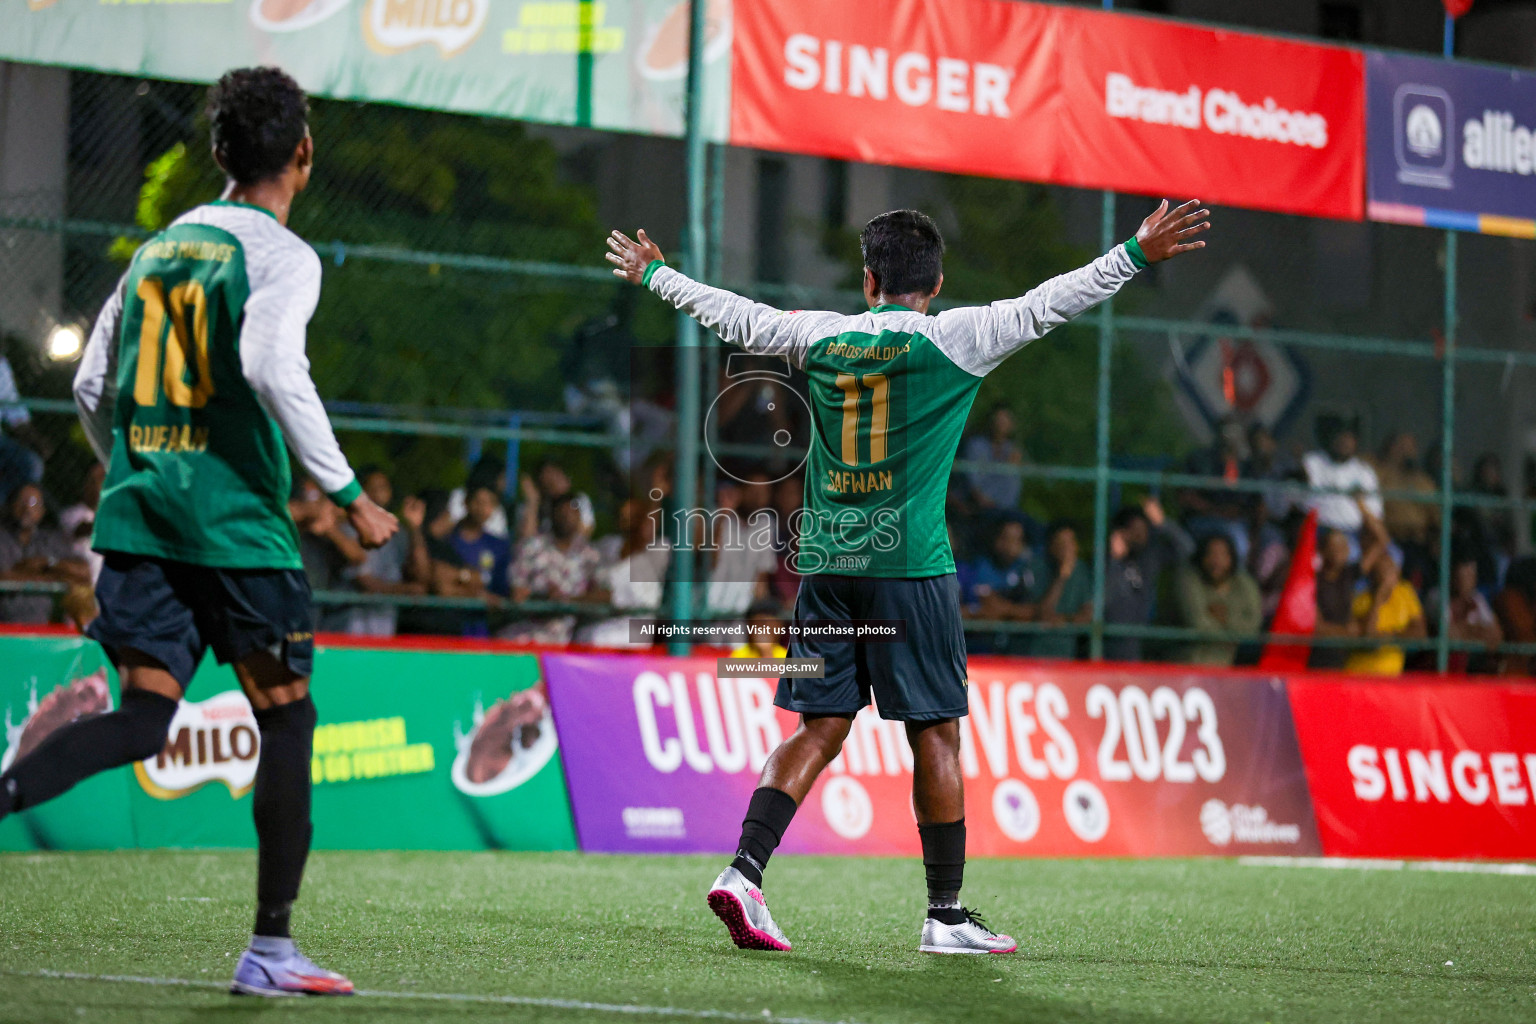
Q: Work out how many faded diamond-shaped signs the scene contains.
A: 1